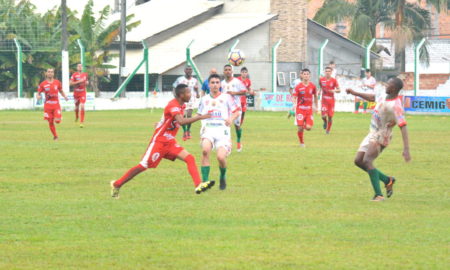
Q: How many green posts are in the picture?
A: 9